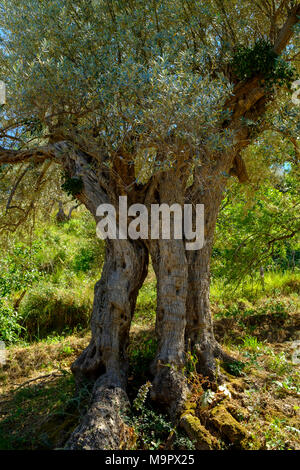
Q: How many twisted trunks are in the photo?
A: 3